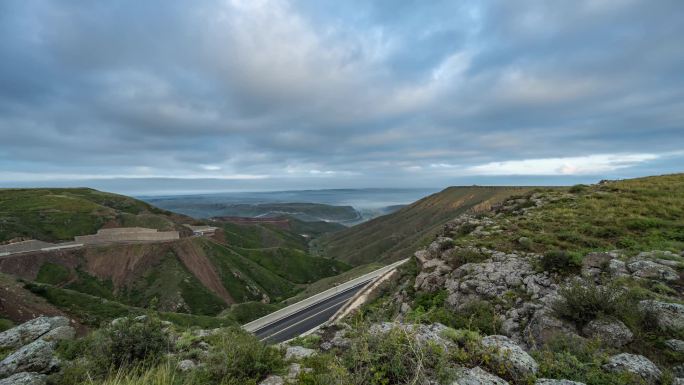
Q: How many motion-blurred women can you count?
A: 0